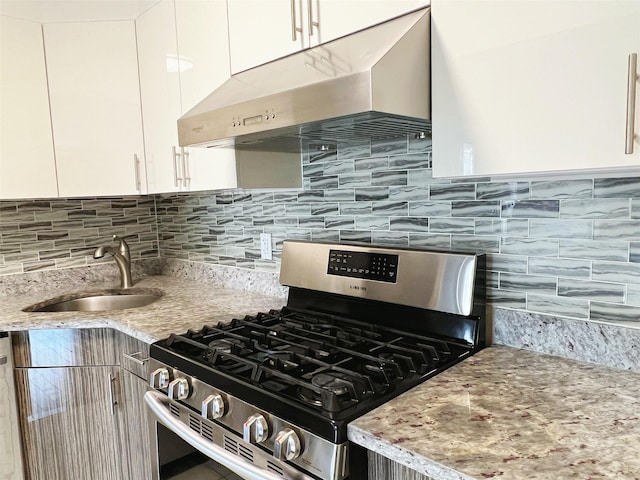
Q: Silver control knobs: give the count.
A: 5